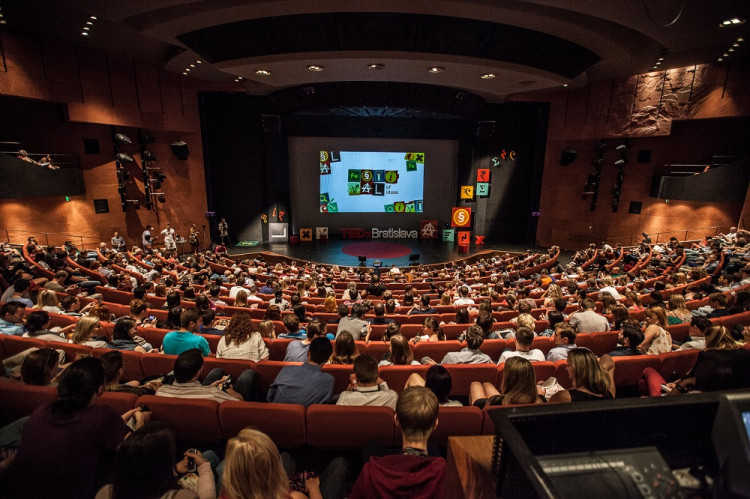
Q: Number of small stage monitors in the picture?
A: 2